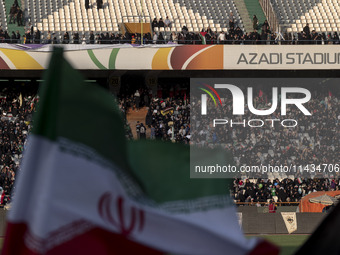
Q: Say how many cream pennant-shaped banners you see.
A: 1